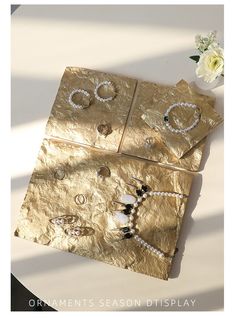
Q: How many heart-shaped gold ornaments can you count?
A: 1